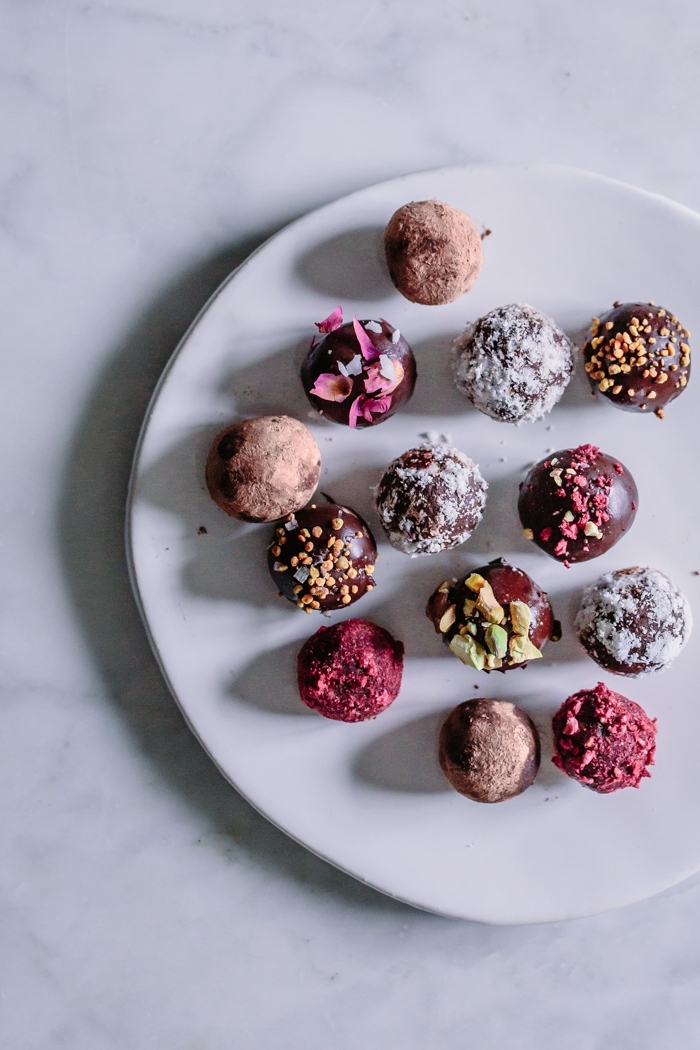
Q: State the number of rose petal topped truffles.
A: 1